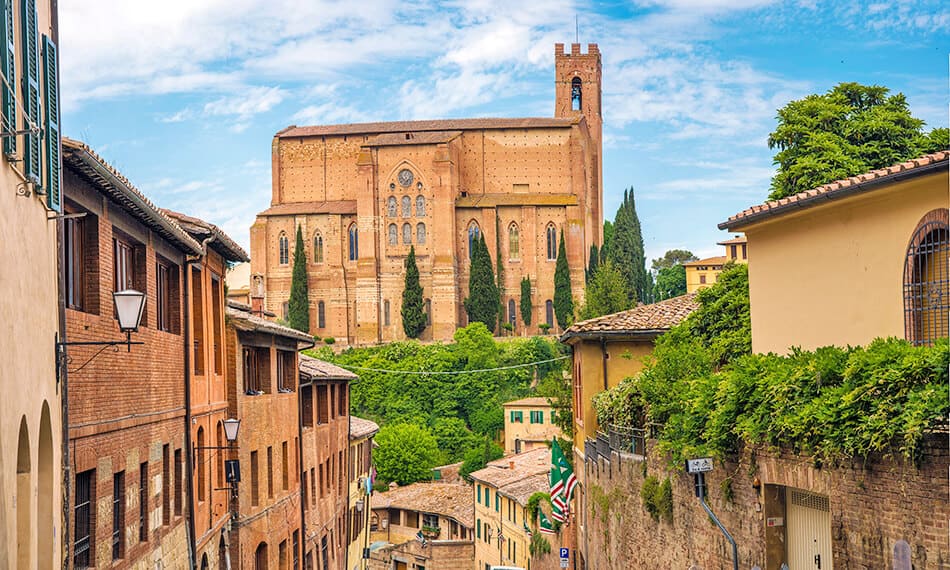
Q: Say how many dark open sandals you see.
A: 0